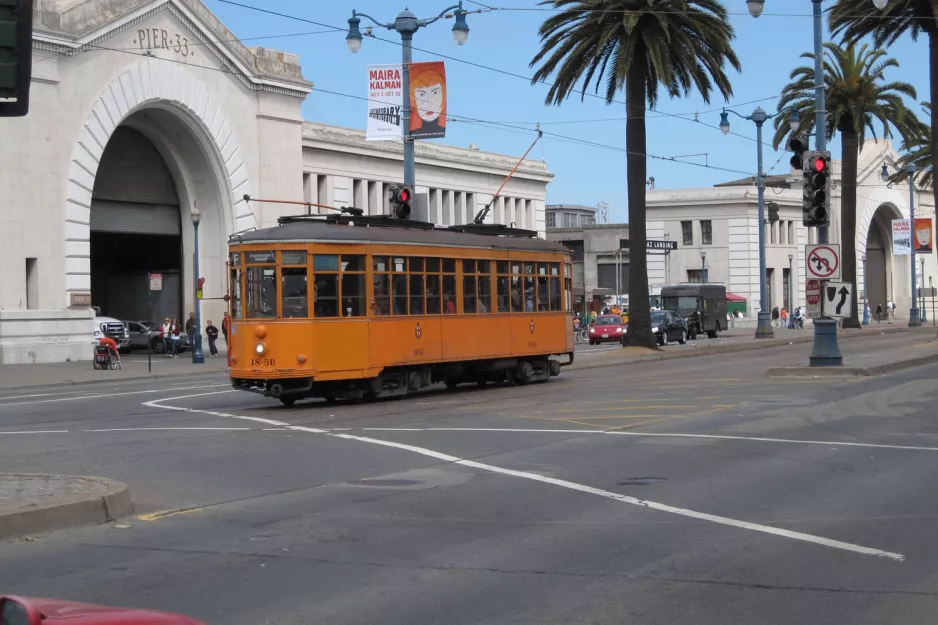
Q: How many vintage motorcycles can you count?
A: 0